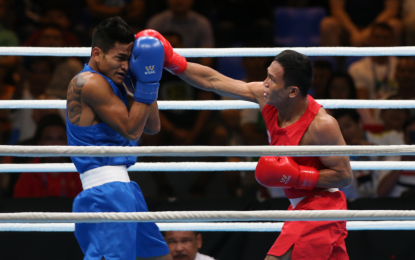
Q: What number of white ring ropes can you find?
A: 6